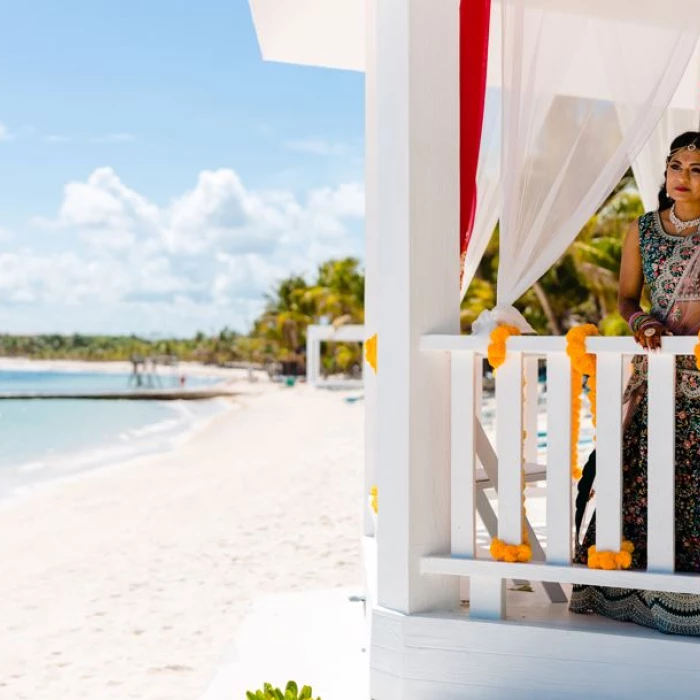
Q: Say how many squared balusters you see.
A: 5